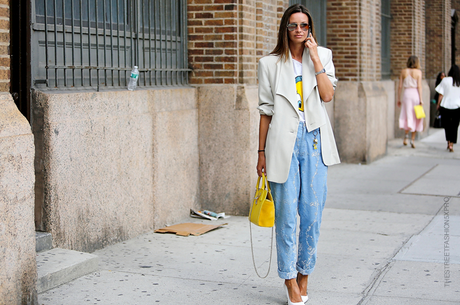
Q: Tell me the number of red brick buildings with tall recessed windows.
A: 1